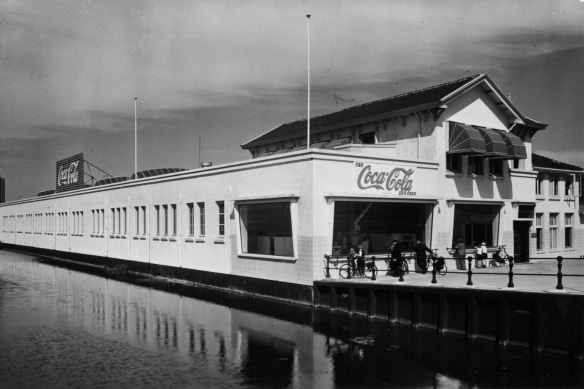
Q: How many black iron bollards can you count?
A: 8